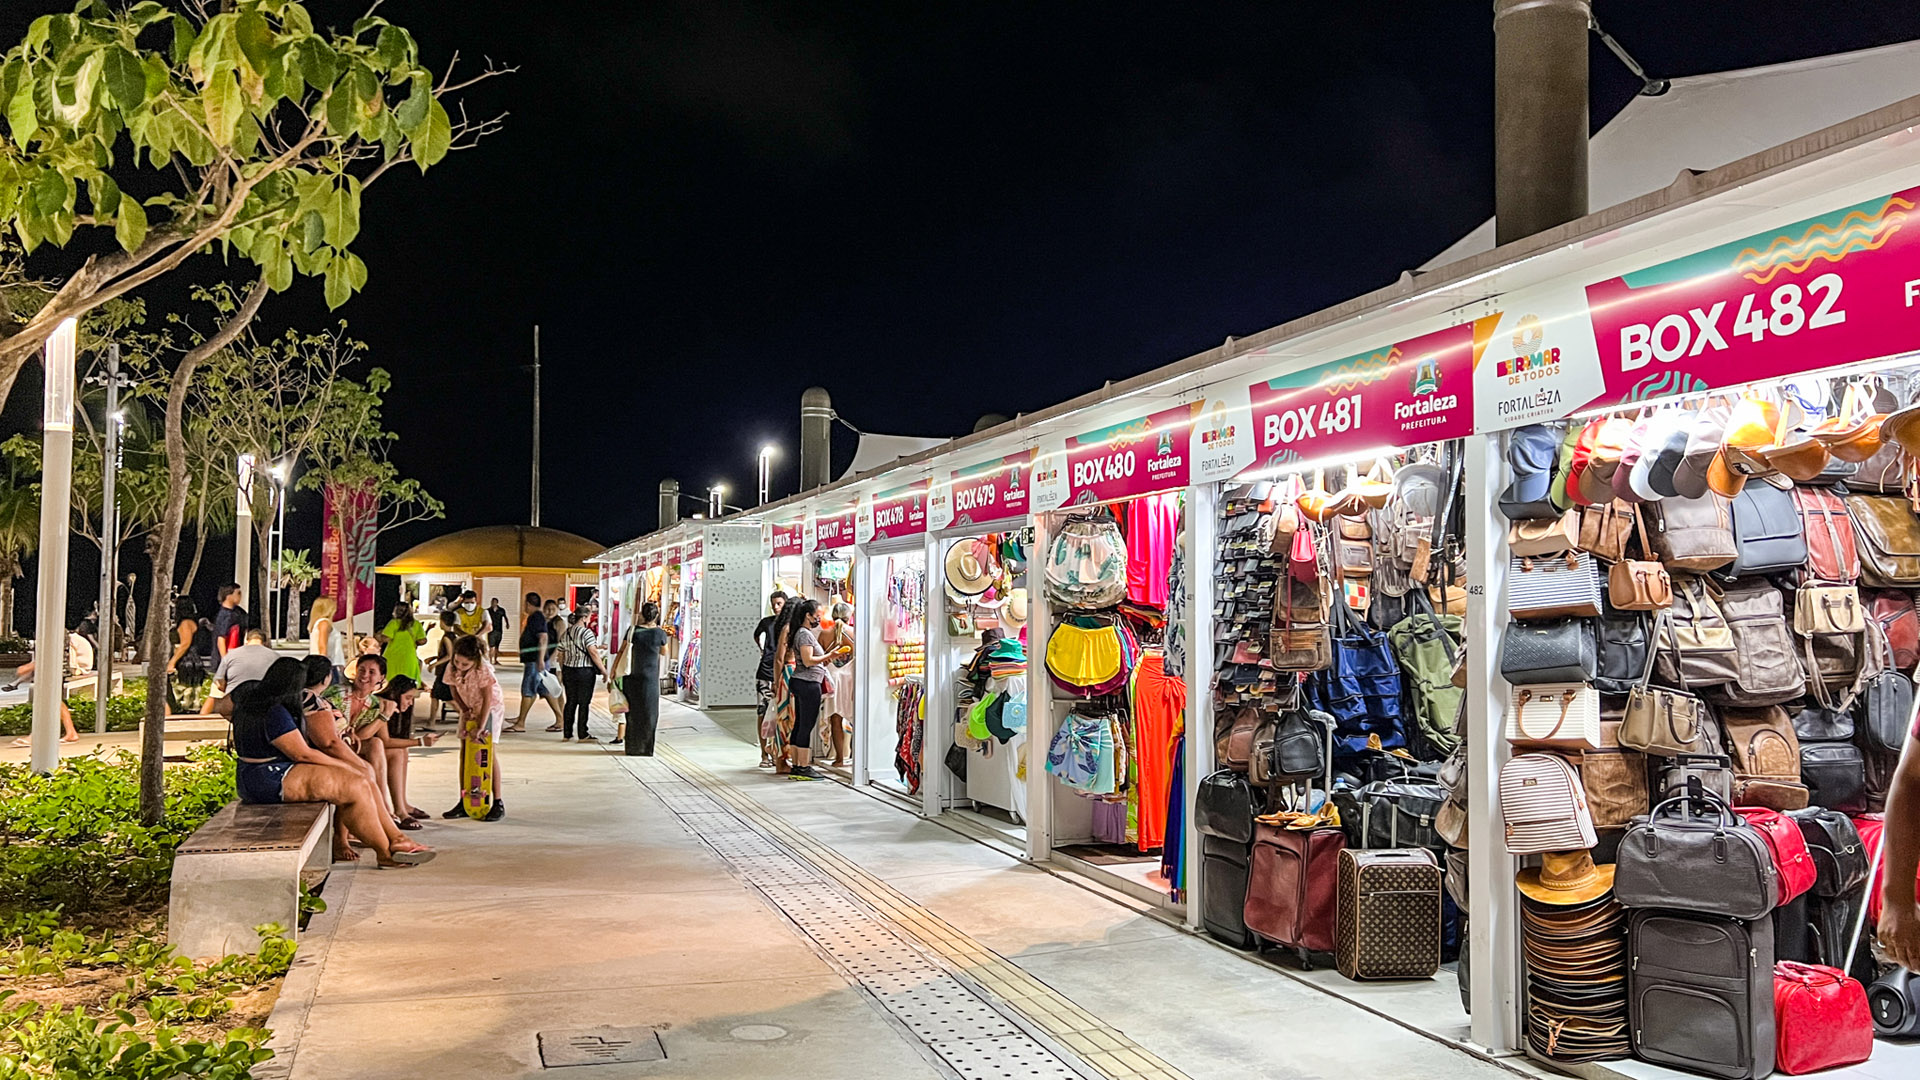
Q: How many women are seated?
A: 4